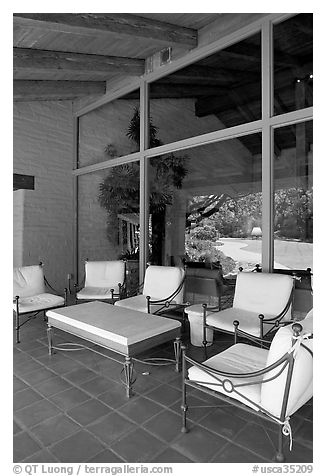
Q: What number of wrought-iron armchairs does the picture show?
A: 5